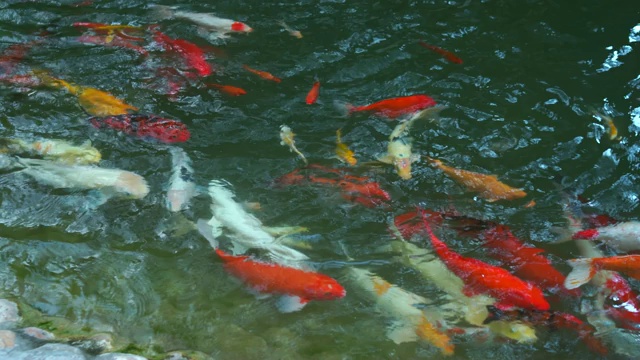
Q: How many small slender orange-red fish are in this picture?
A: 4